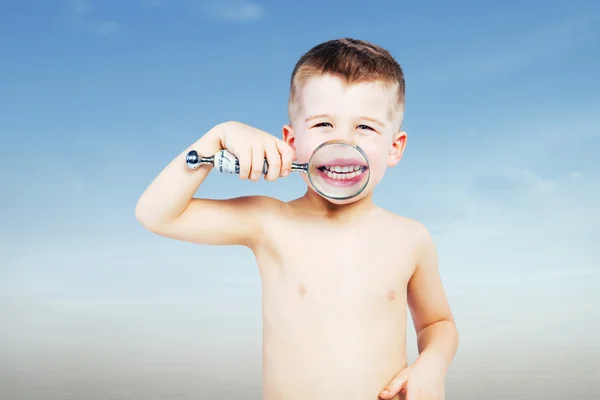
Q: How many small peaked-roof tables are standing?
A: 0